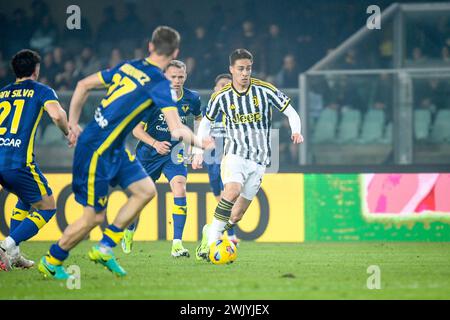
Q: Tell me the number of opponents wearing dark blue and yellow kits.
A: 4